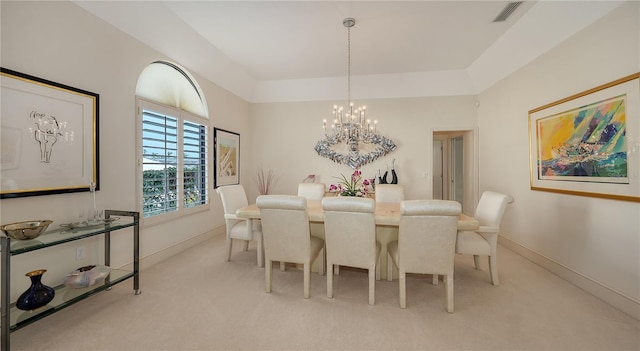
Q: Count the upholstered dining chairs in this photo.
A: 7